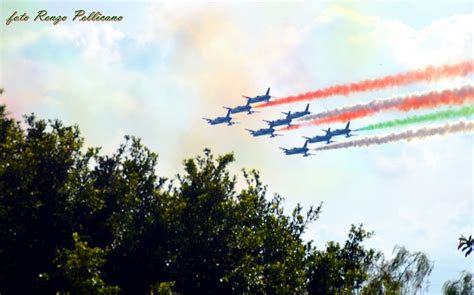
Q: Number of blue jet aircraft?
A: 9